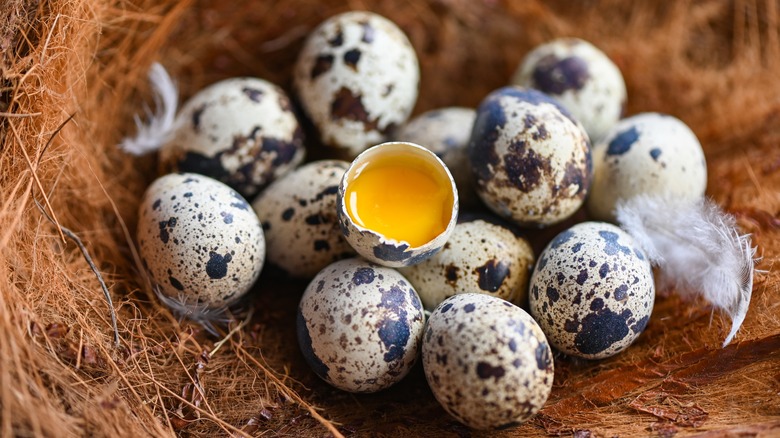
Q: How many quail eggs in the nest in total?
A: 13